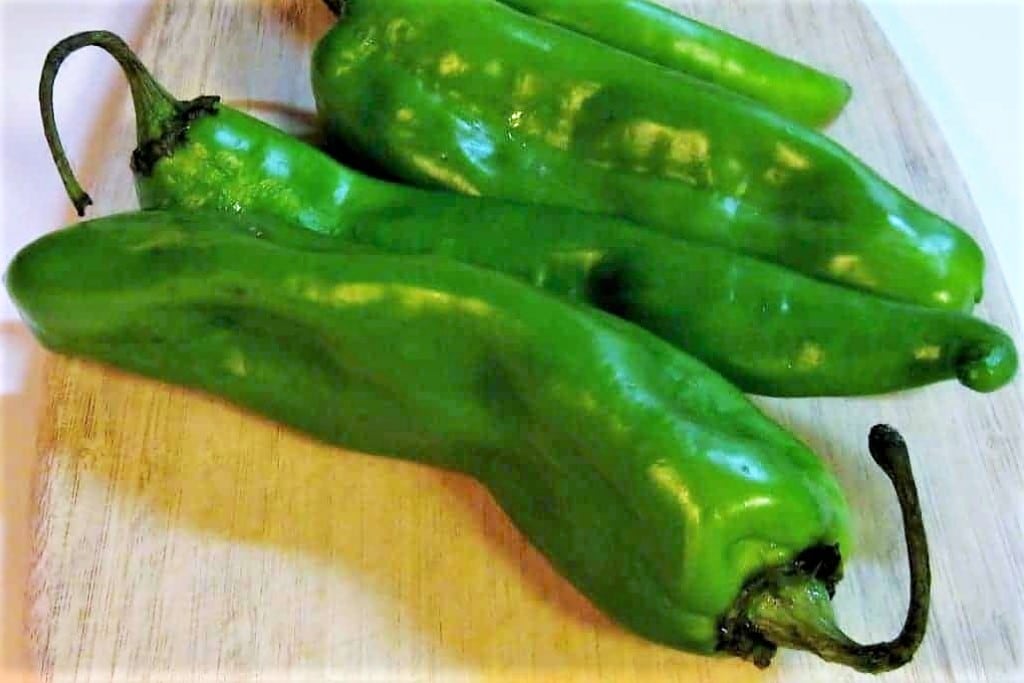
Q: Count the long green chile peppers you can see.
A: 4